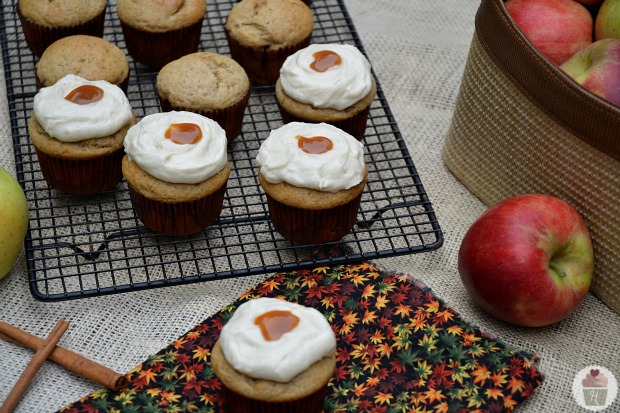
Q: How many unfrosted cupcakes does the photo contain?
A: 5